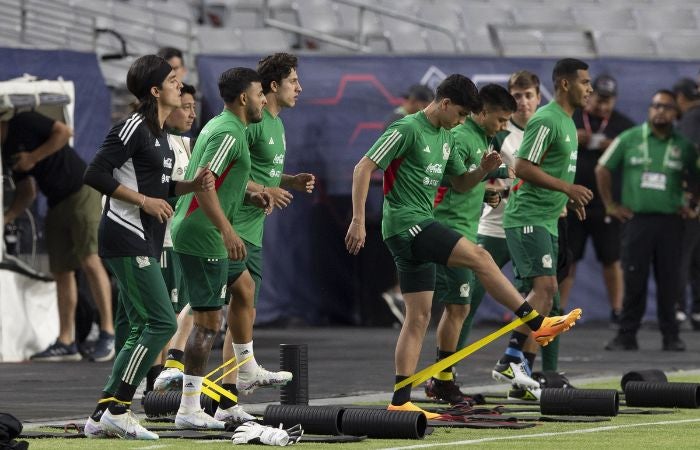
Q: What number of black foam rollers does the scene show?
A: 7